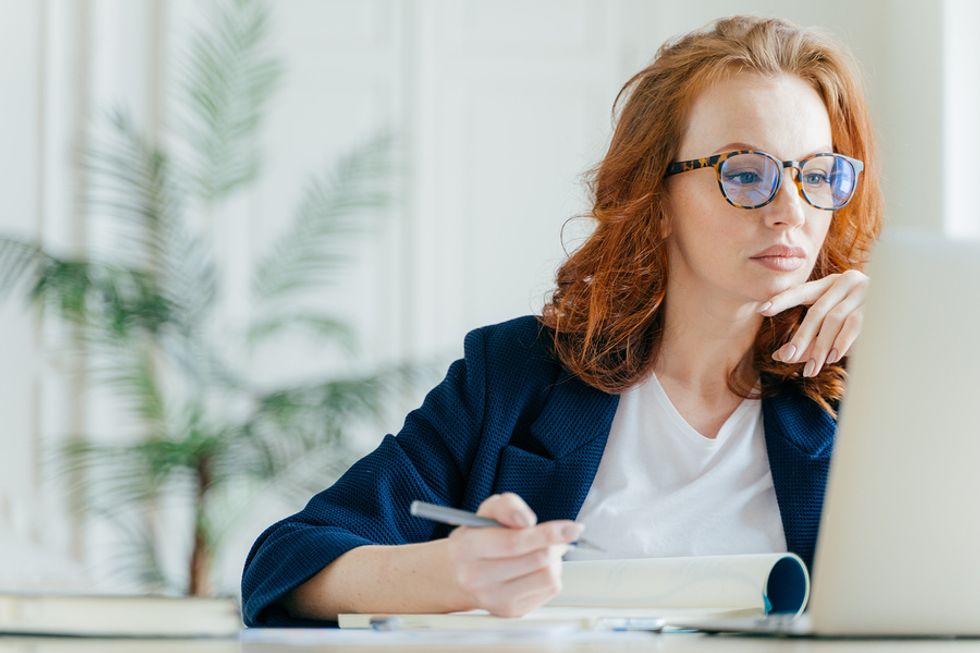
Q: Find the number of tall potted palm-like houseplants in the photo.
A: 1